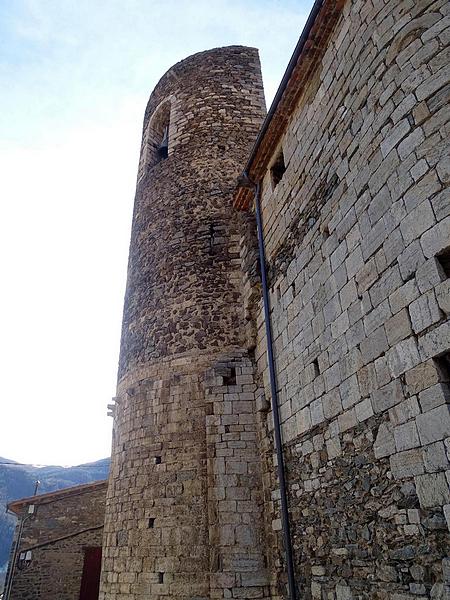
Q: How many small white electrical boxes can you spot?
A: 3